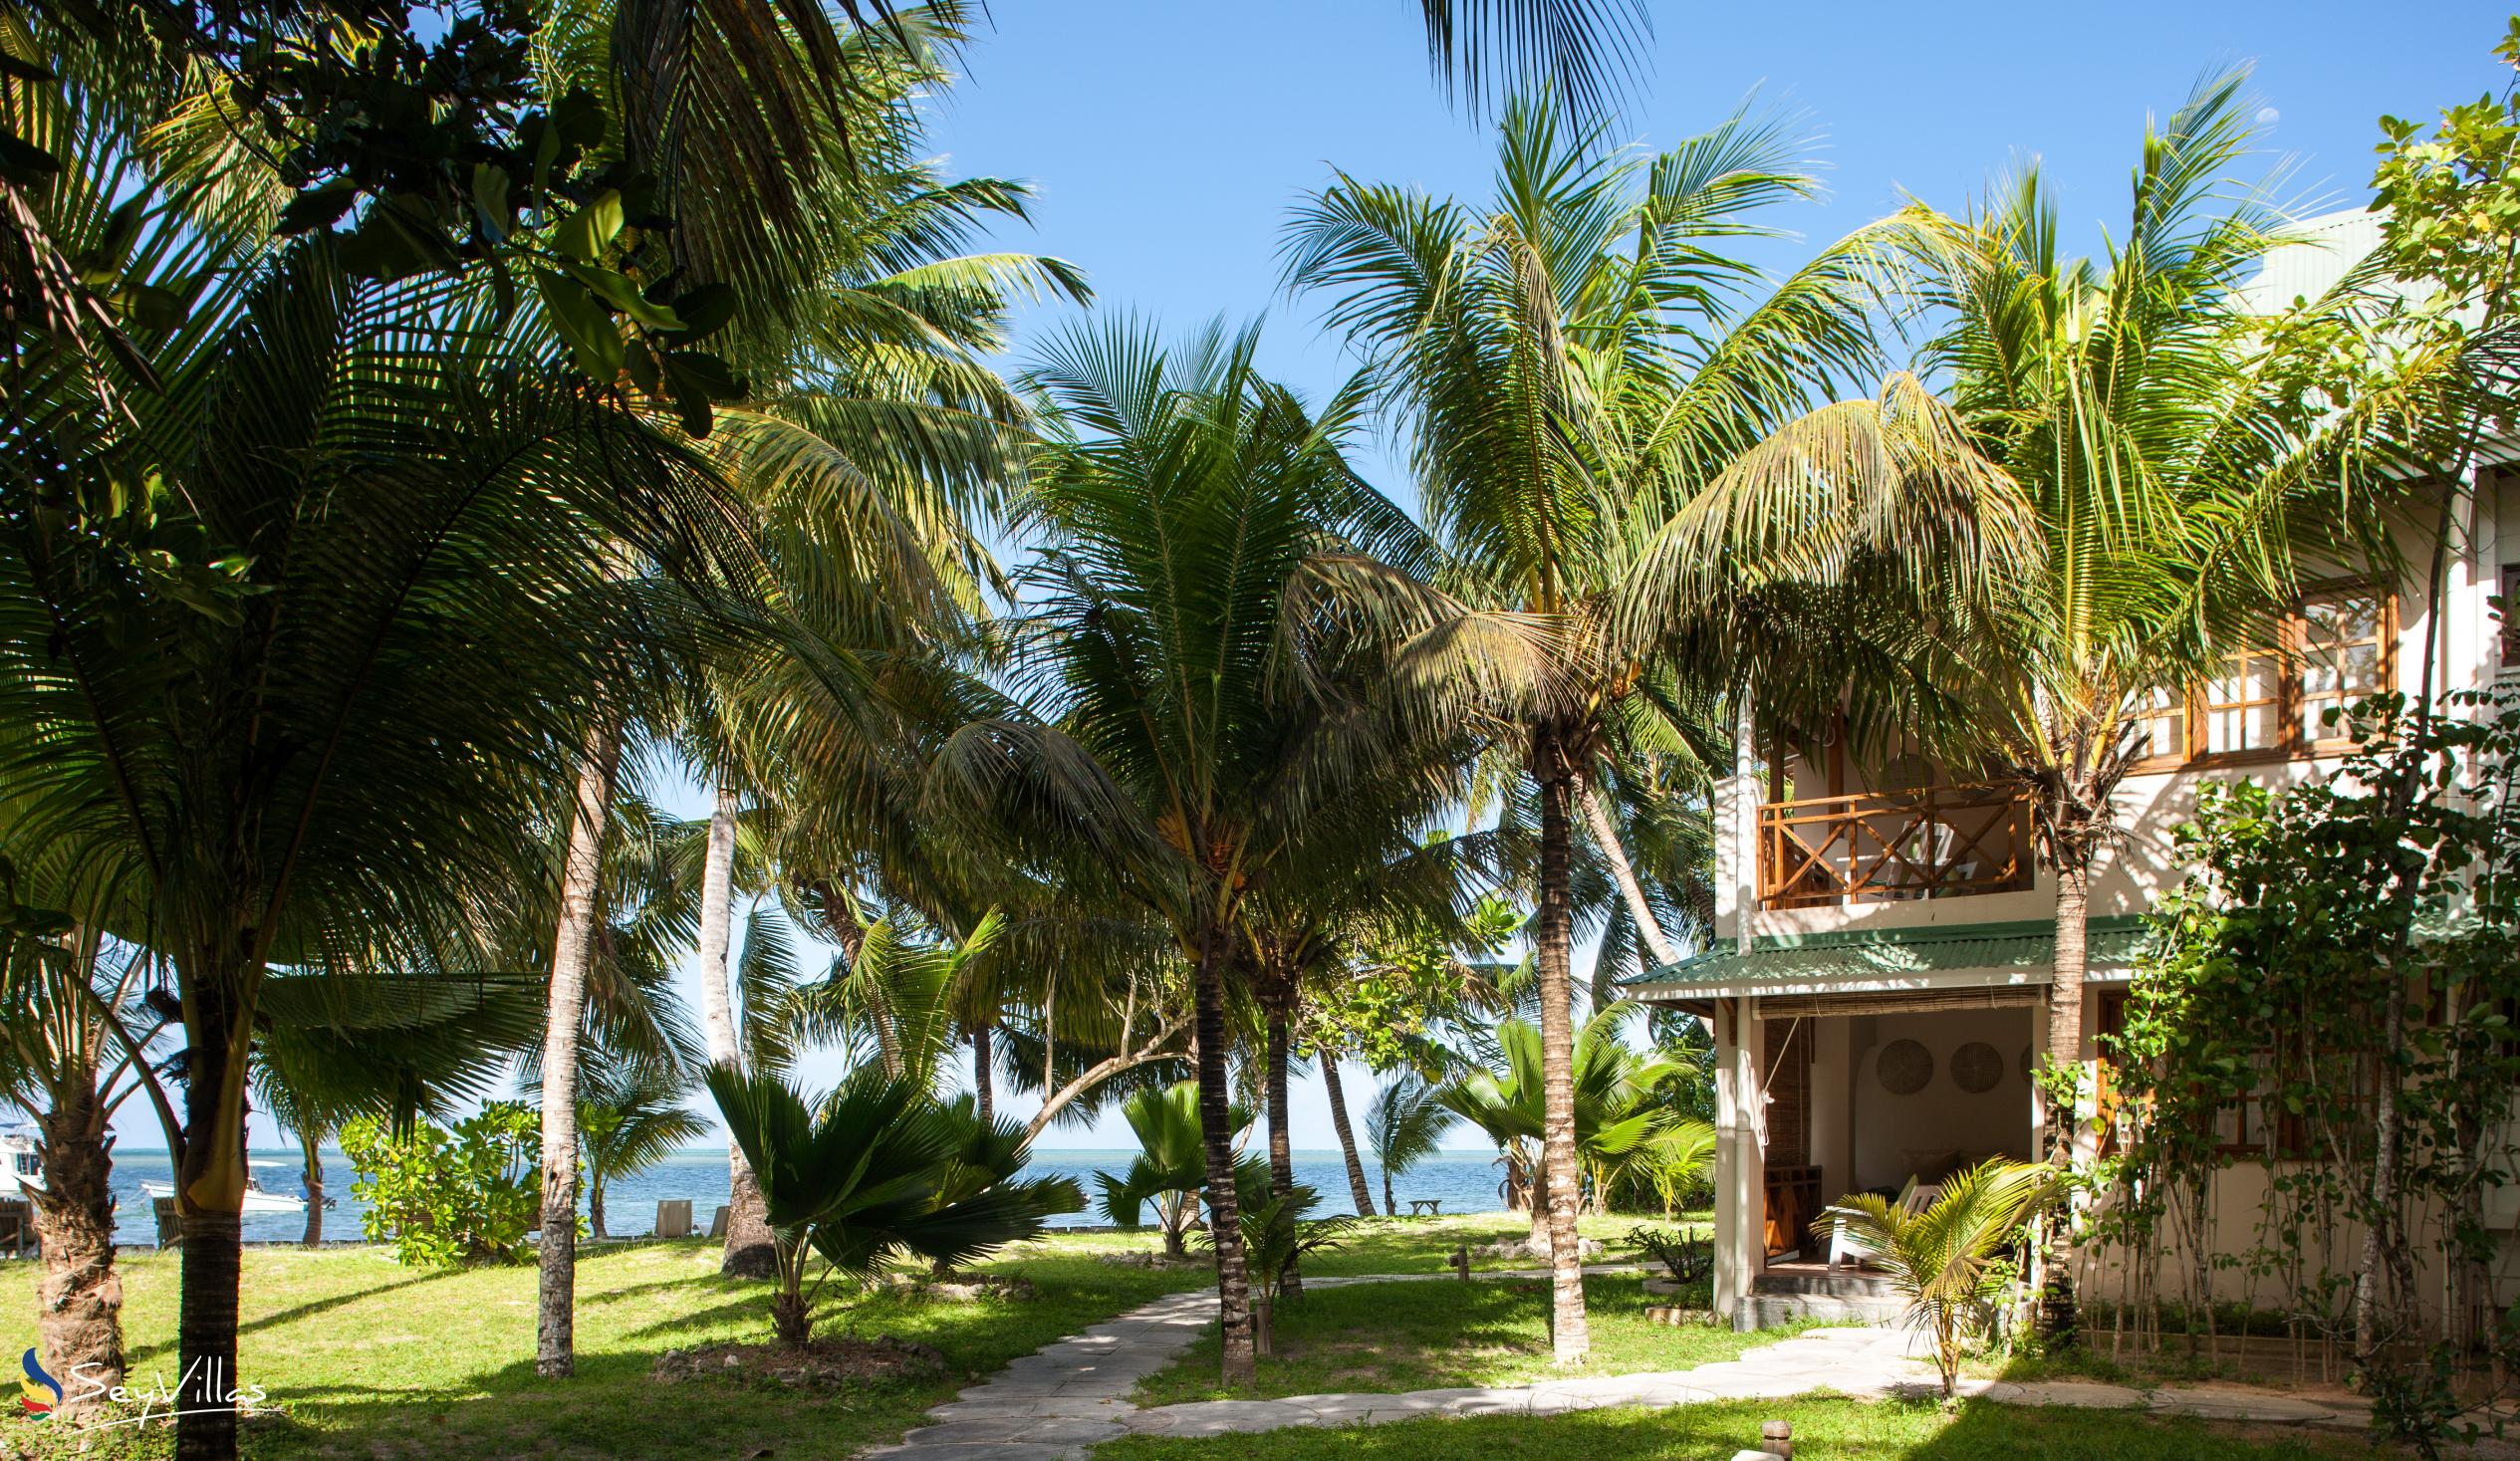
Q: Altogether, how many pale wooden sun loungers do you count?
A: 2